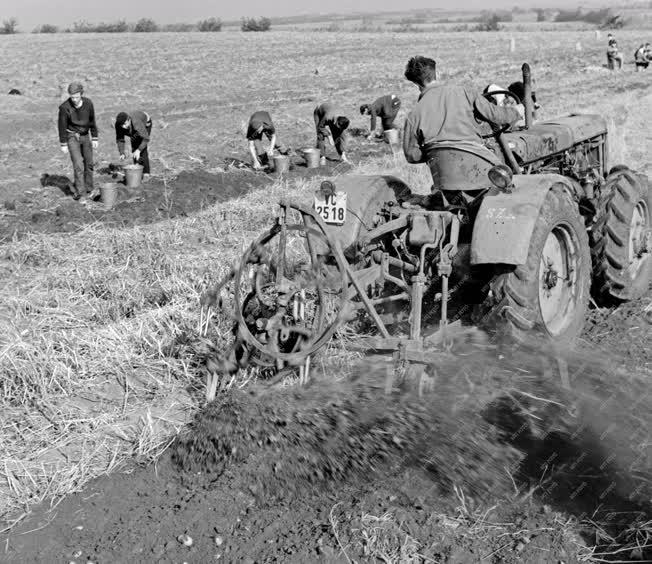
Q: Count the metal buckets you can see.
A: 5